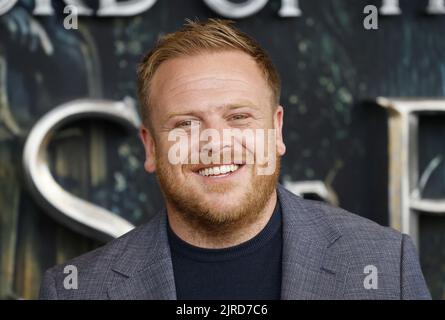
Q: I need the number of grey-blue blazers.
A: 1